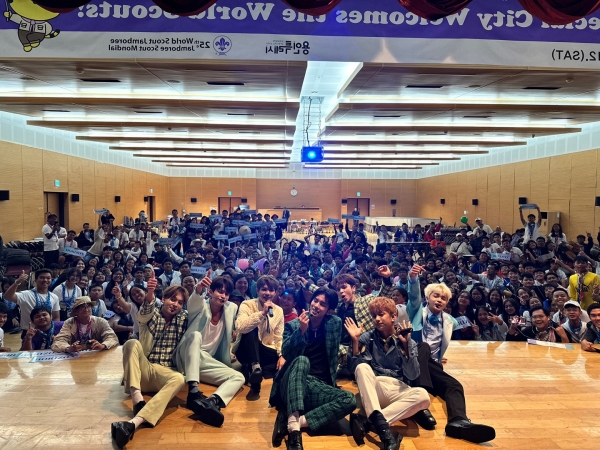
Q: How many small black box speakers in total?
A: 12